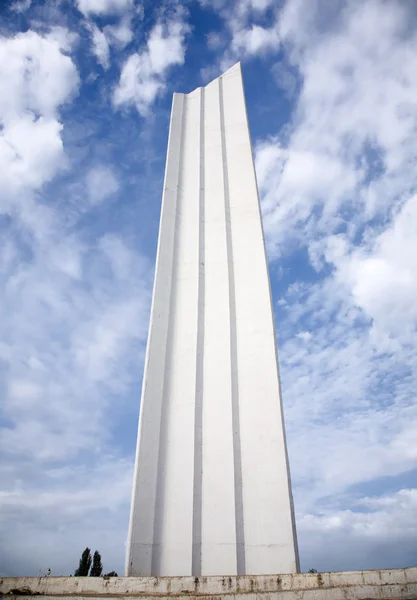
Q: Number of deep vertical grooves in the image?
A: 3